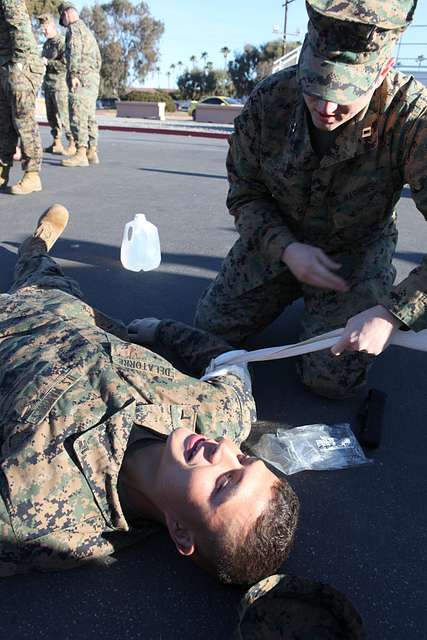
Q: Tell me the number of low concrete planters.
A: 2